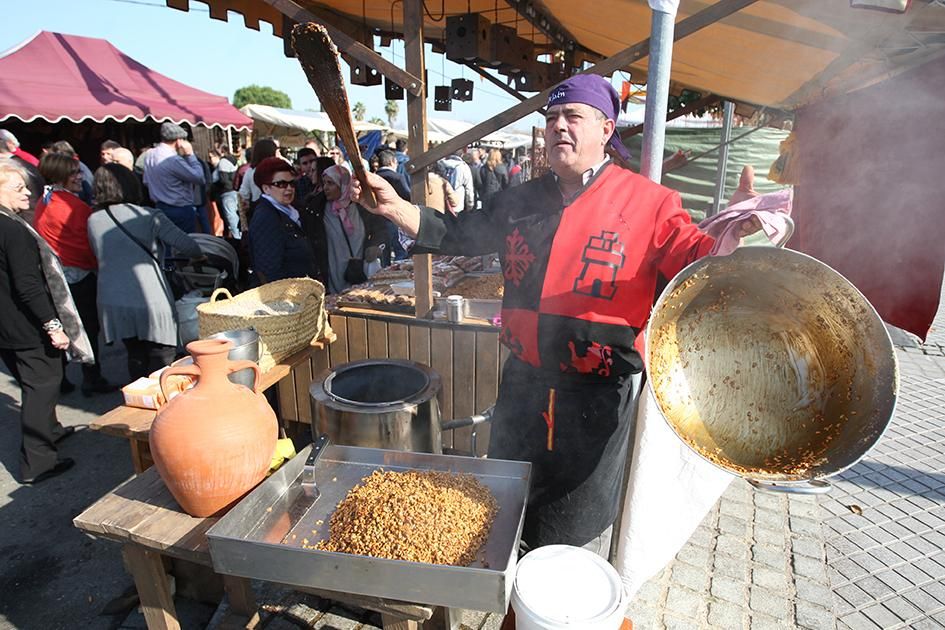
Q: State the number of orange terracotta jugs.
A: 1